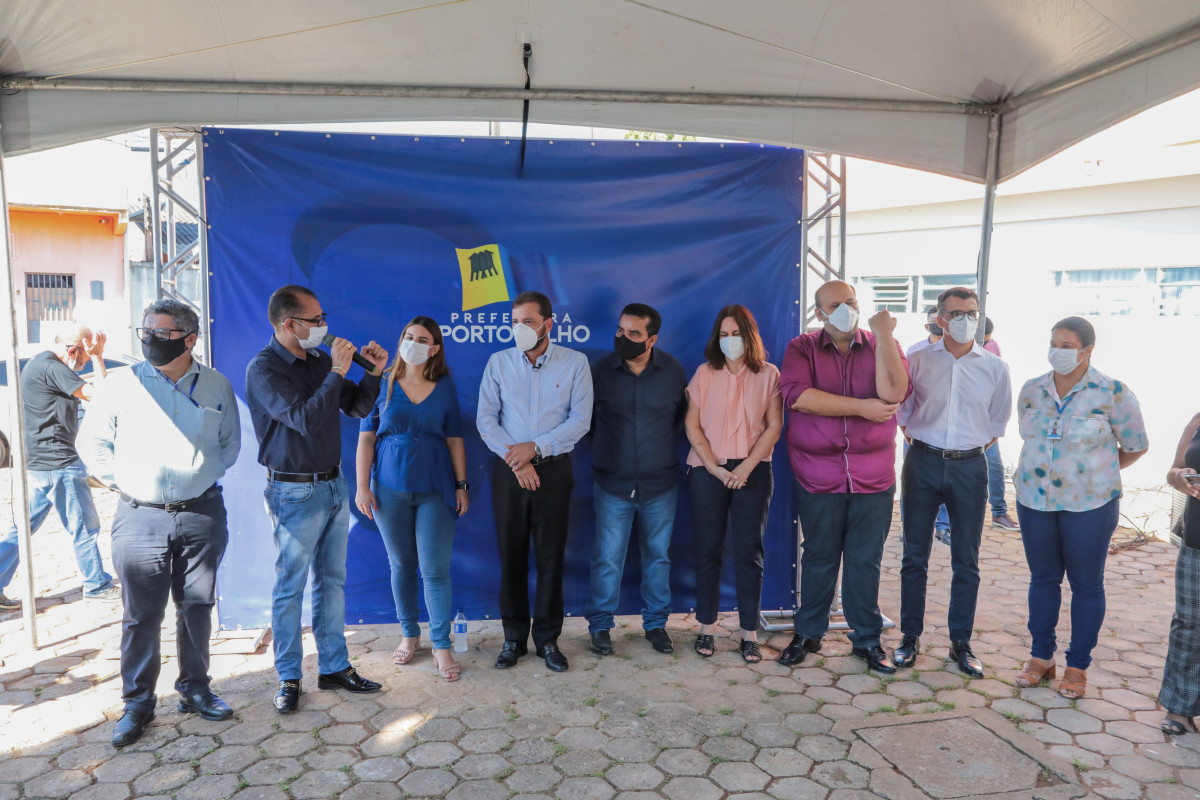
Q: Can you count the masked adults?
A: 10